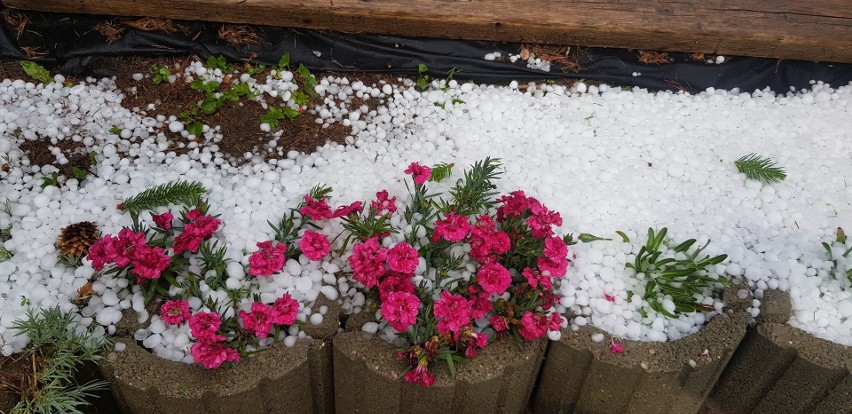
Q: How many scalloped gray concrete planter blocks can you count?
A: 4